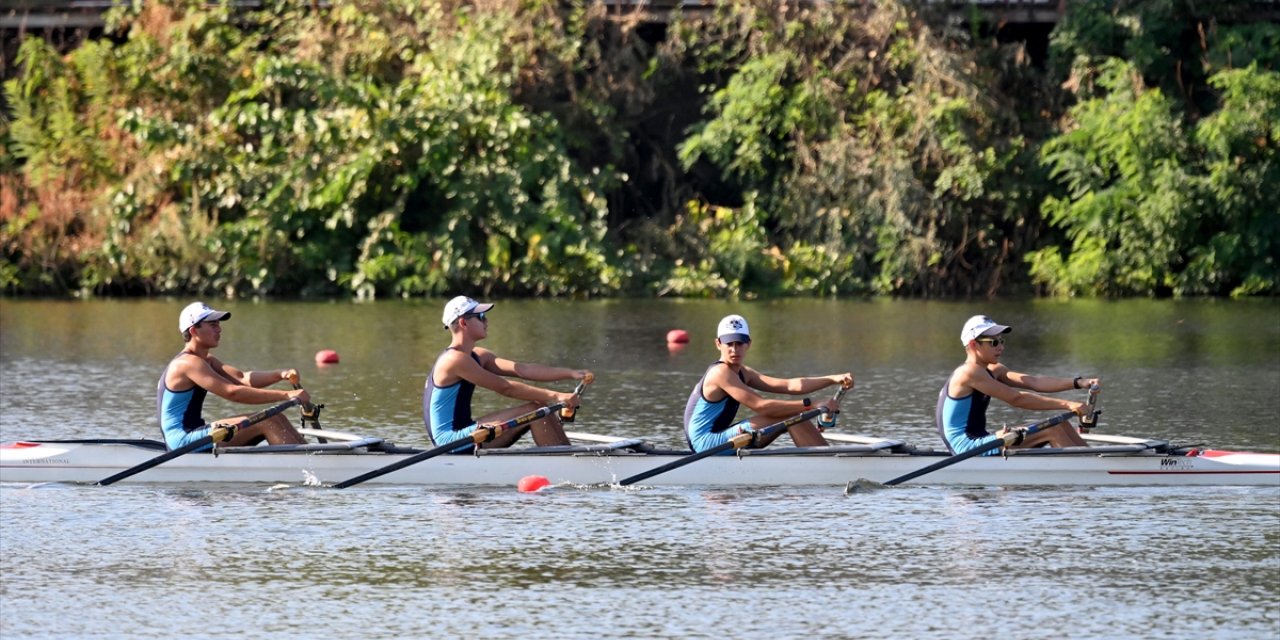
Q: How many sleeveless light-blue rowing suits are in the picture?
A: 4